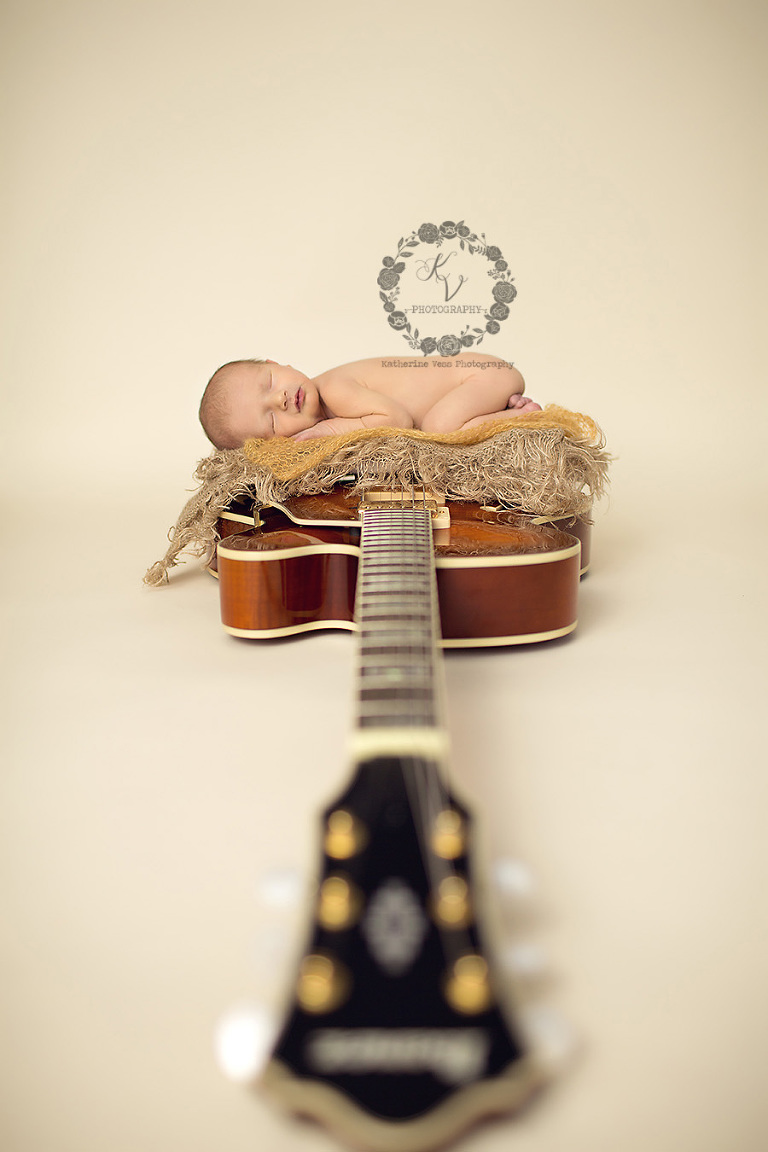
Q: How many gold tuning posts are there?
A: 6